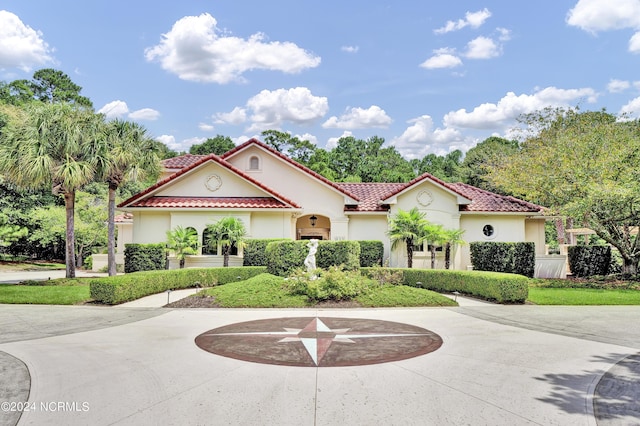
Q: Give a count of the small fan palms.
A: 5